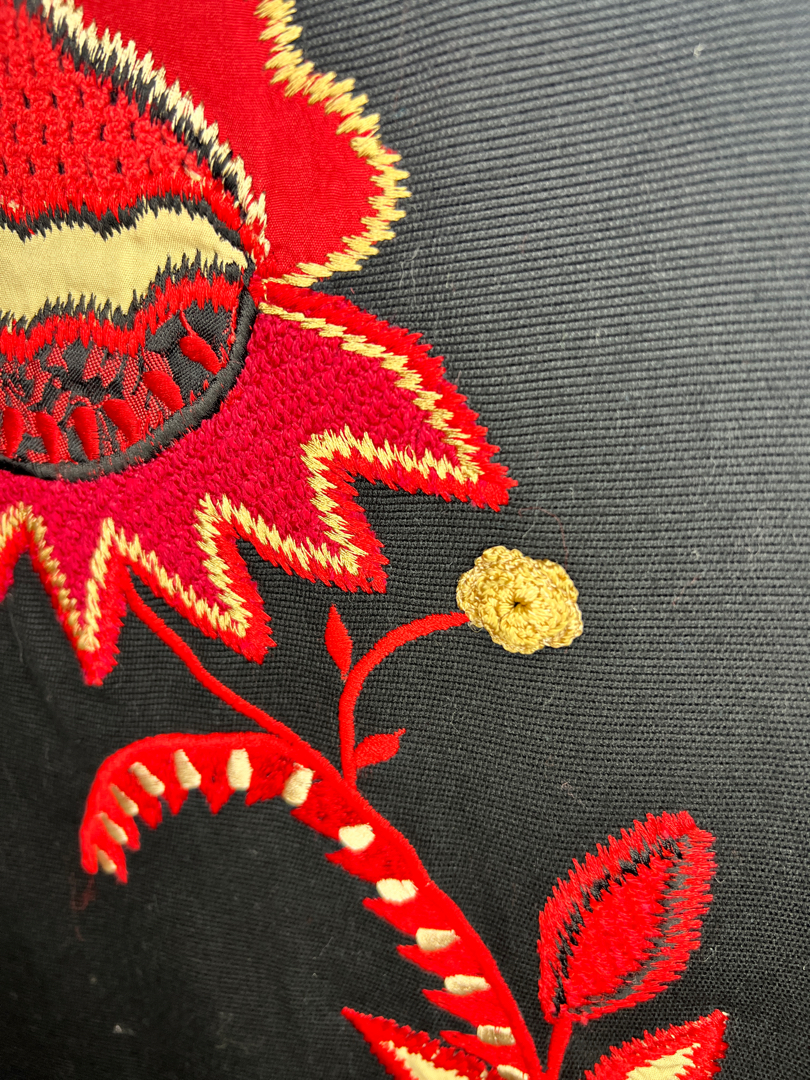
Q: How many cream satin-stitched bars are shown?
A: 13